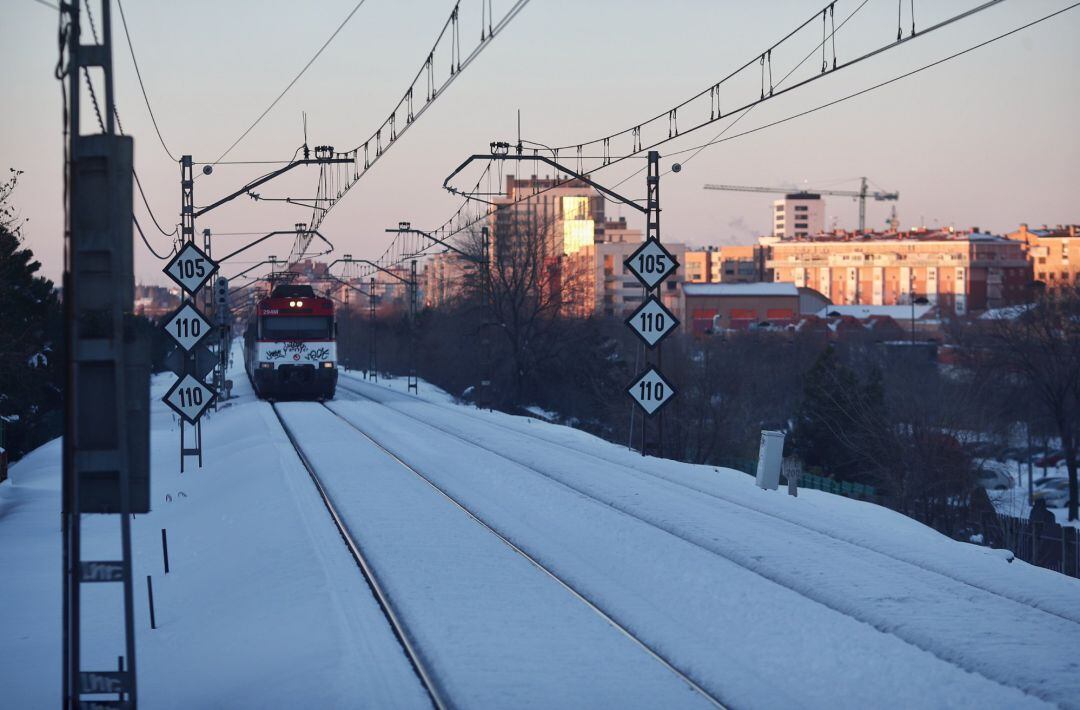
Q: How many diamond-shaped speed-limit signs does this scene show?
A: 6